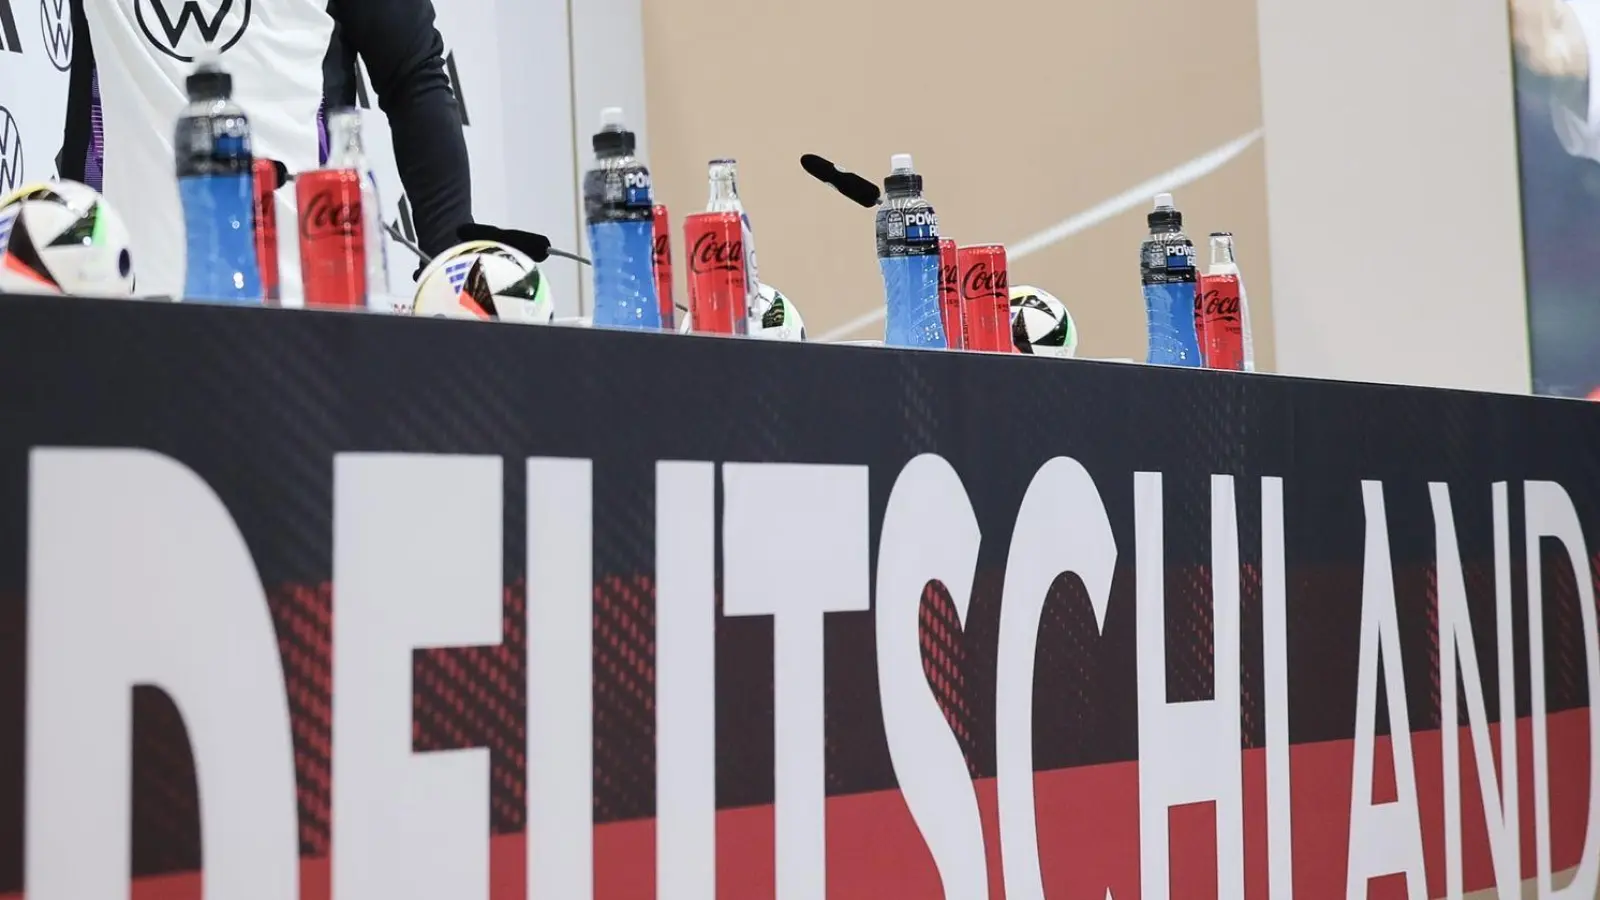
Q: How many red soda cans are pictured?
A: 8